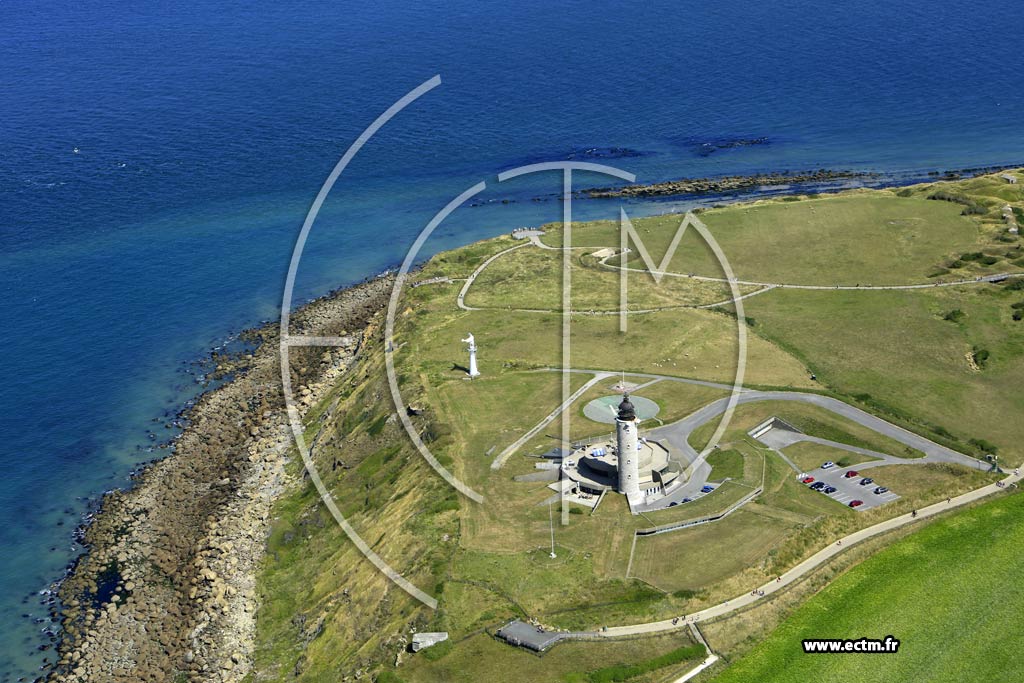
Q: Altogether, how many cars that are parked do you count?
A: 12